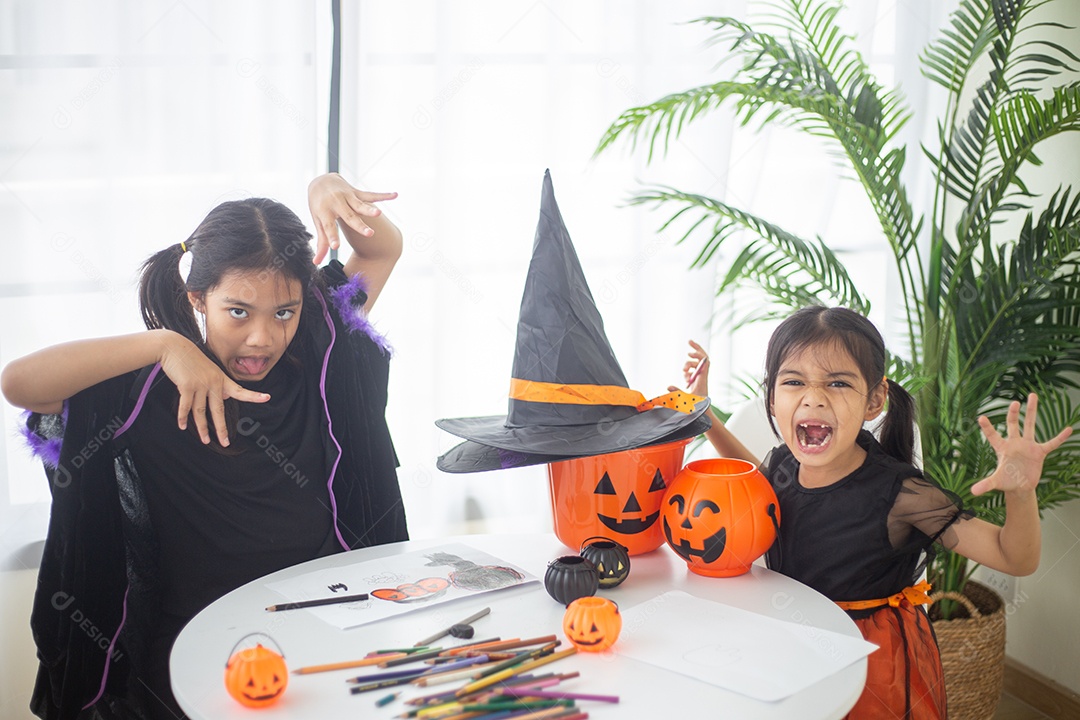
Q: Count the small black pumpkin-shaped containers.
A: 2